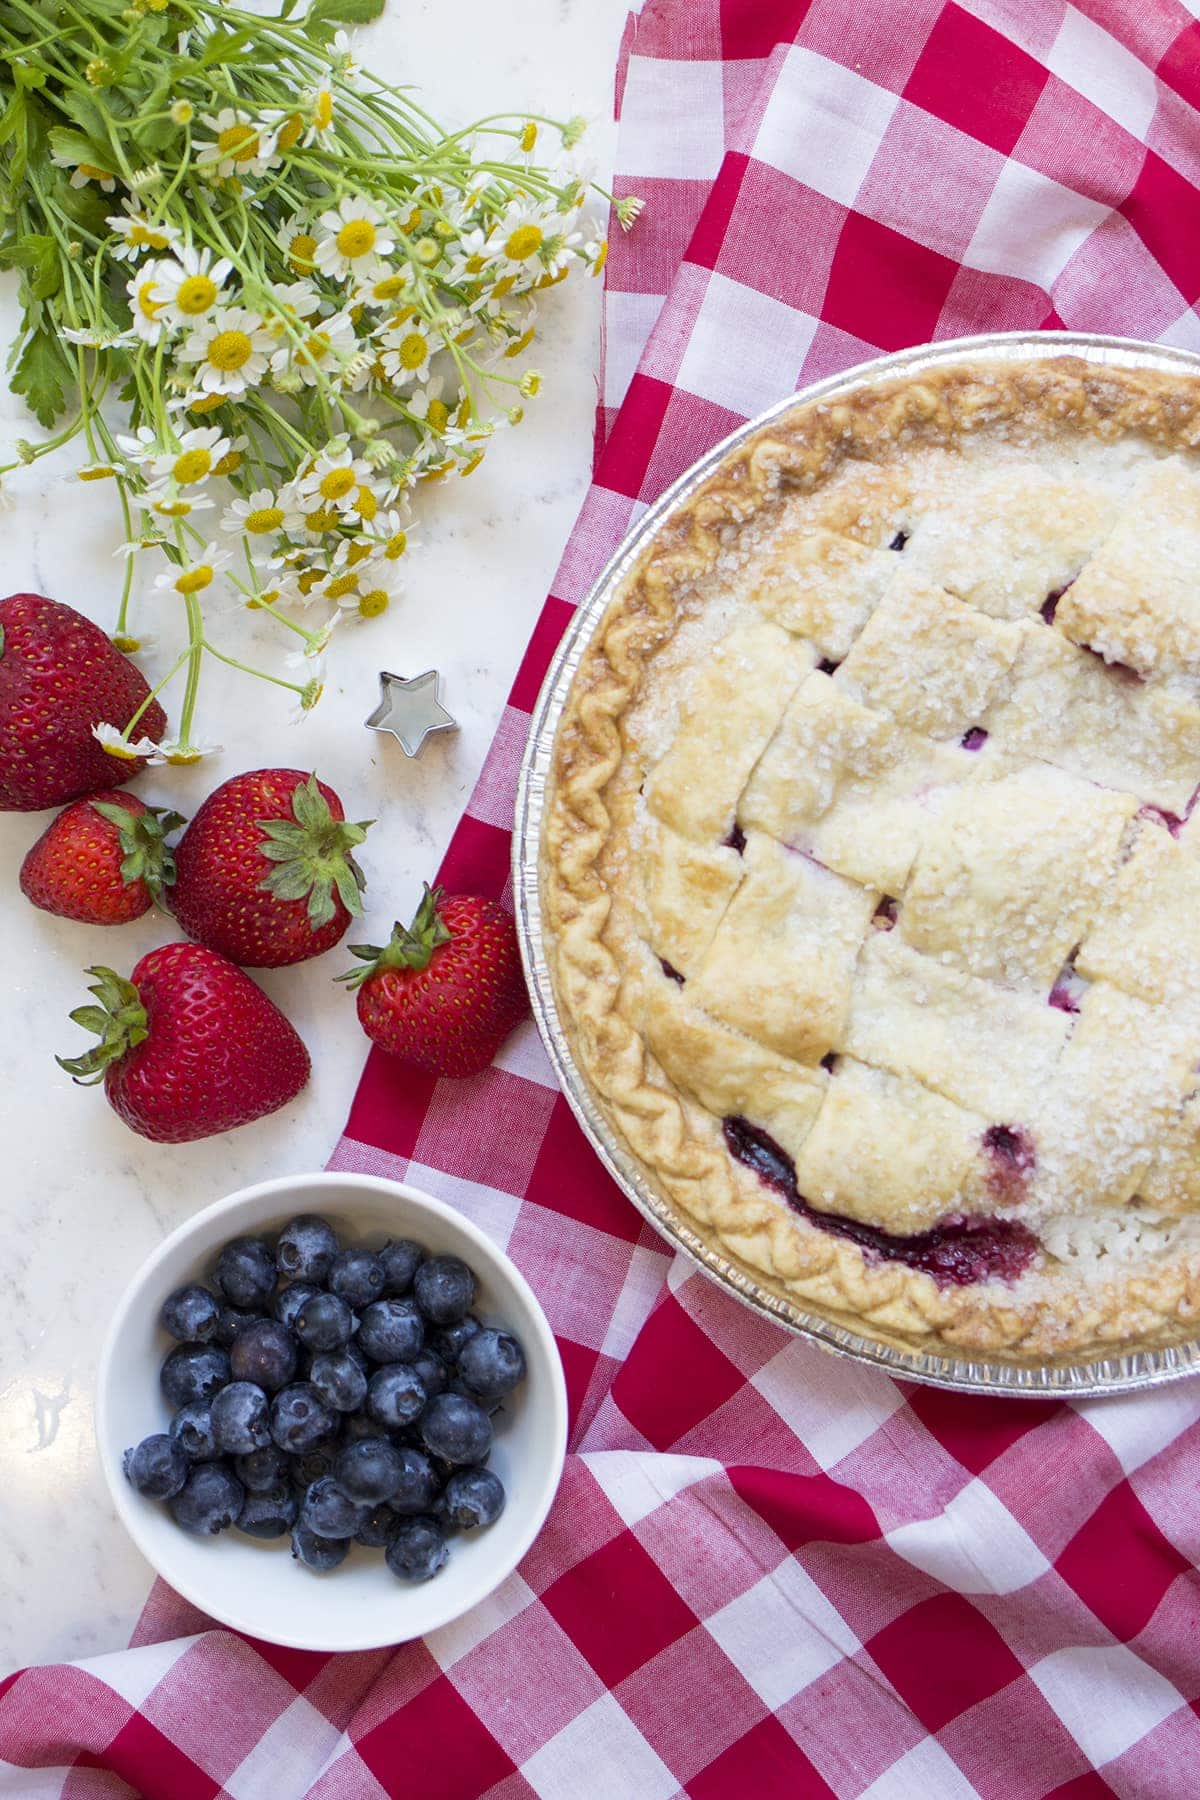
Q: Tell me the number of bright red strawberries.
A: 5